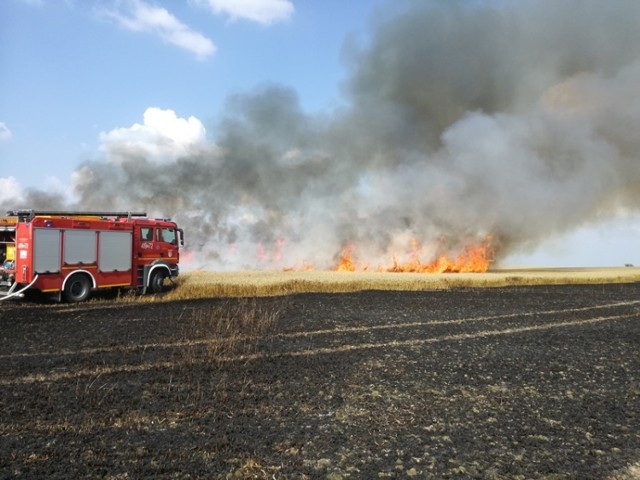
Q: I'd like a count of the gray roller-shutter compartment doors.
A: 3